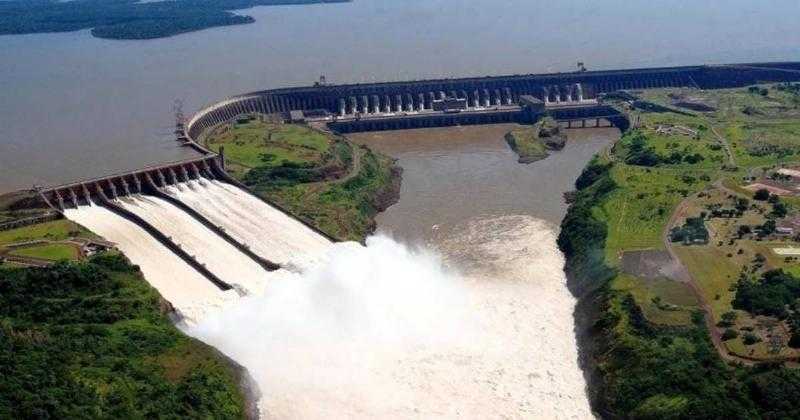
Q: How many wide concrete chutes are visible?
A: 3